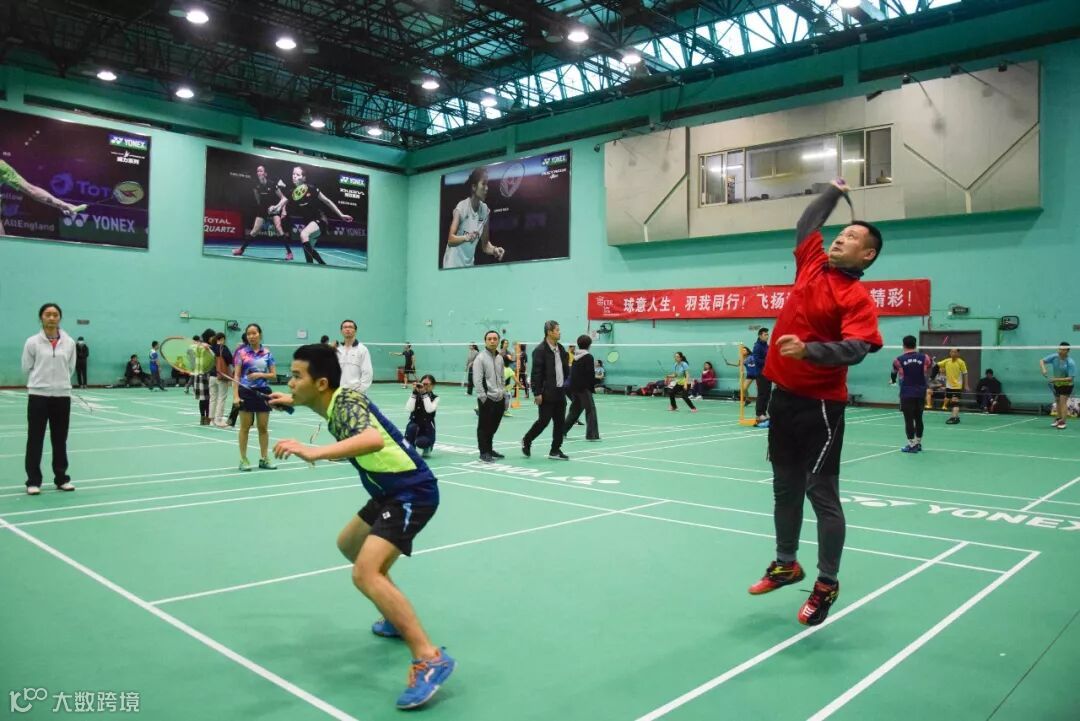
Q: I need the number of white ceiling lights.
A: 11